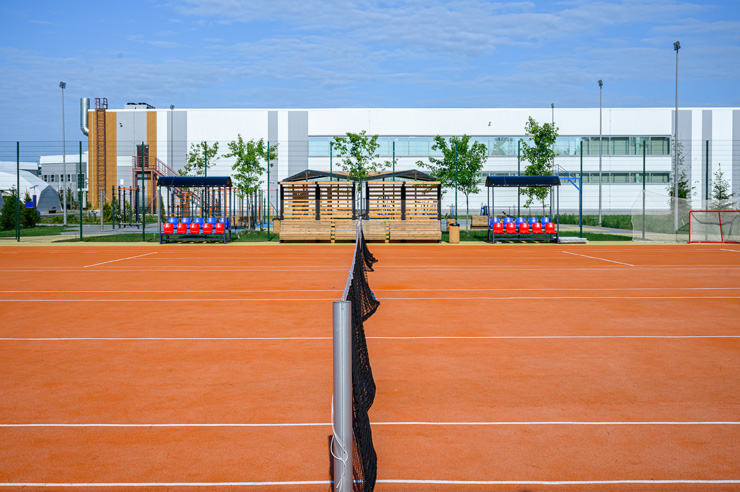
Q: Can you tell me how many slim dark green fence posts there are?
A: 12